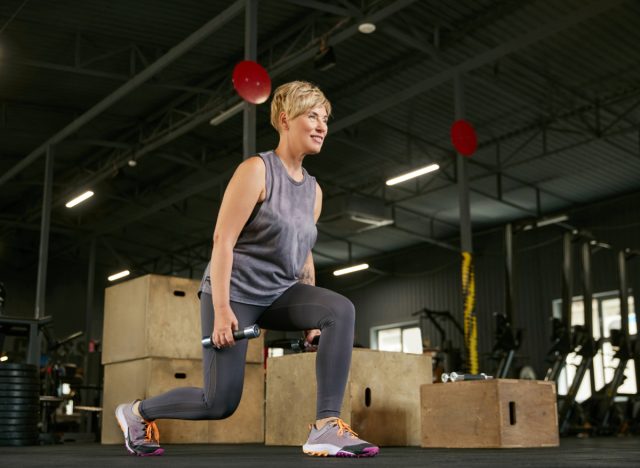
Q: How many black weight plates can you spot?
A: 12